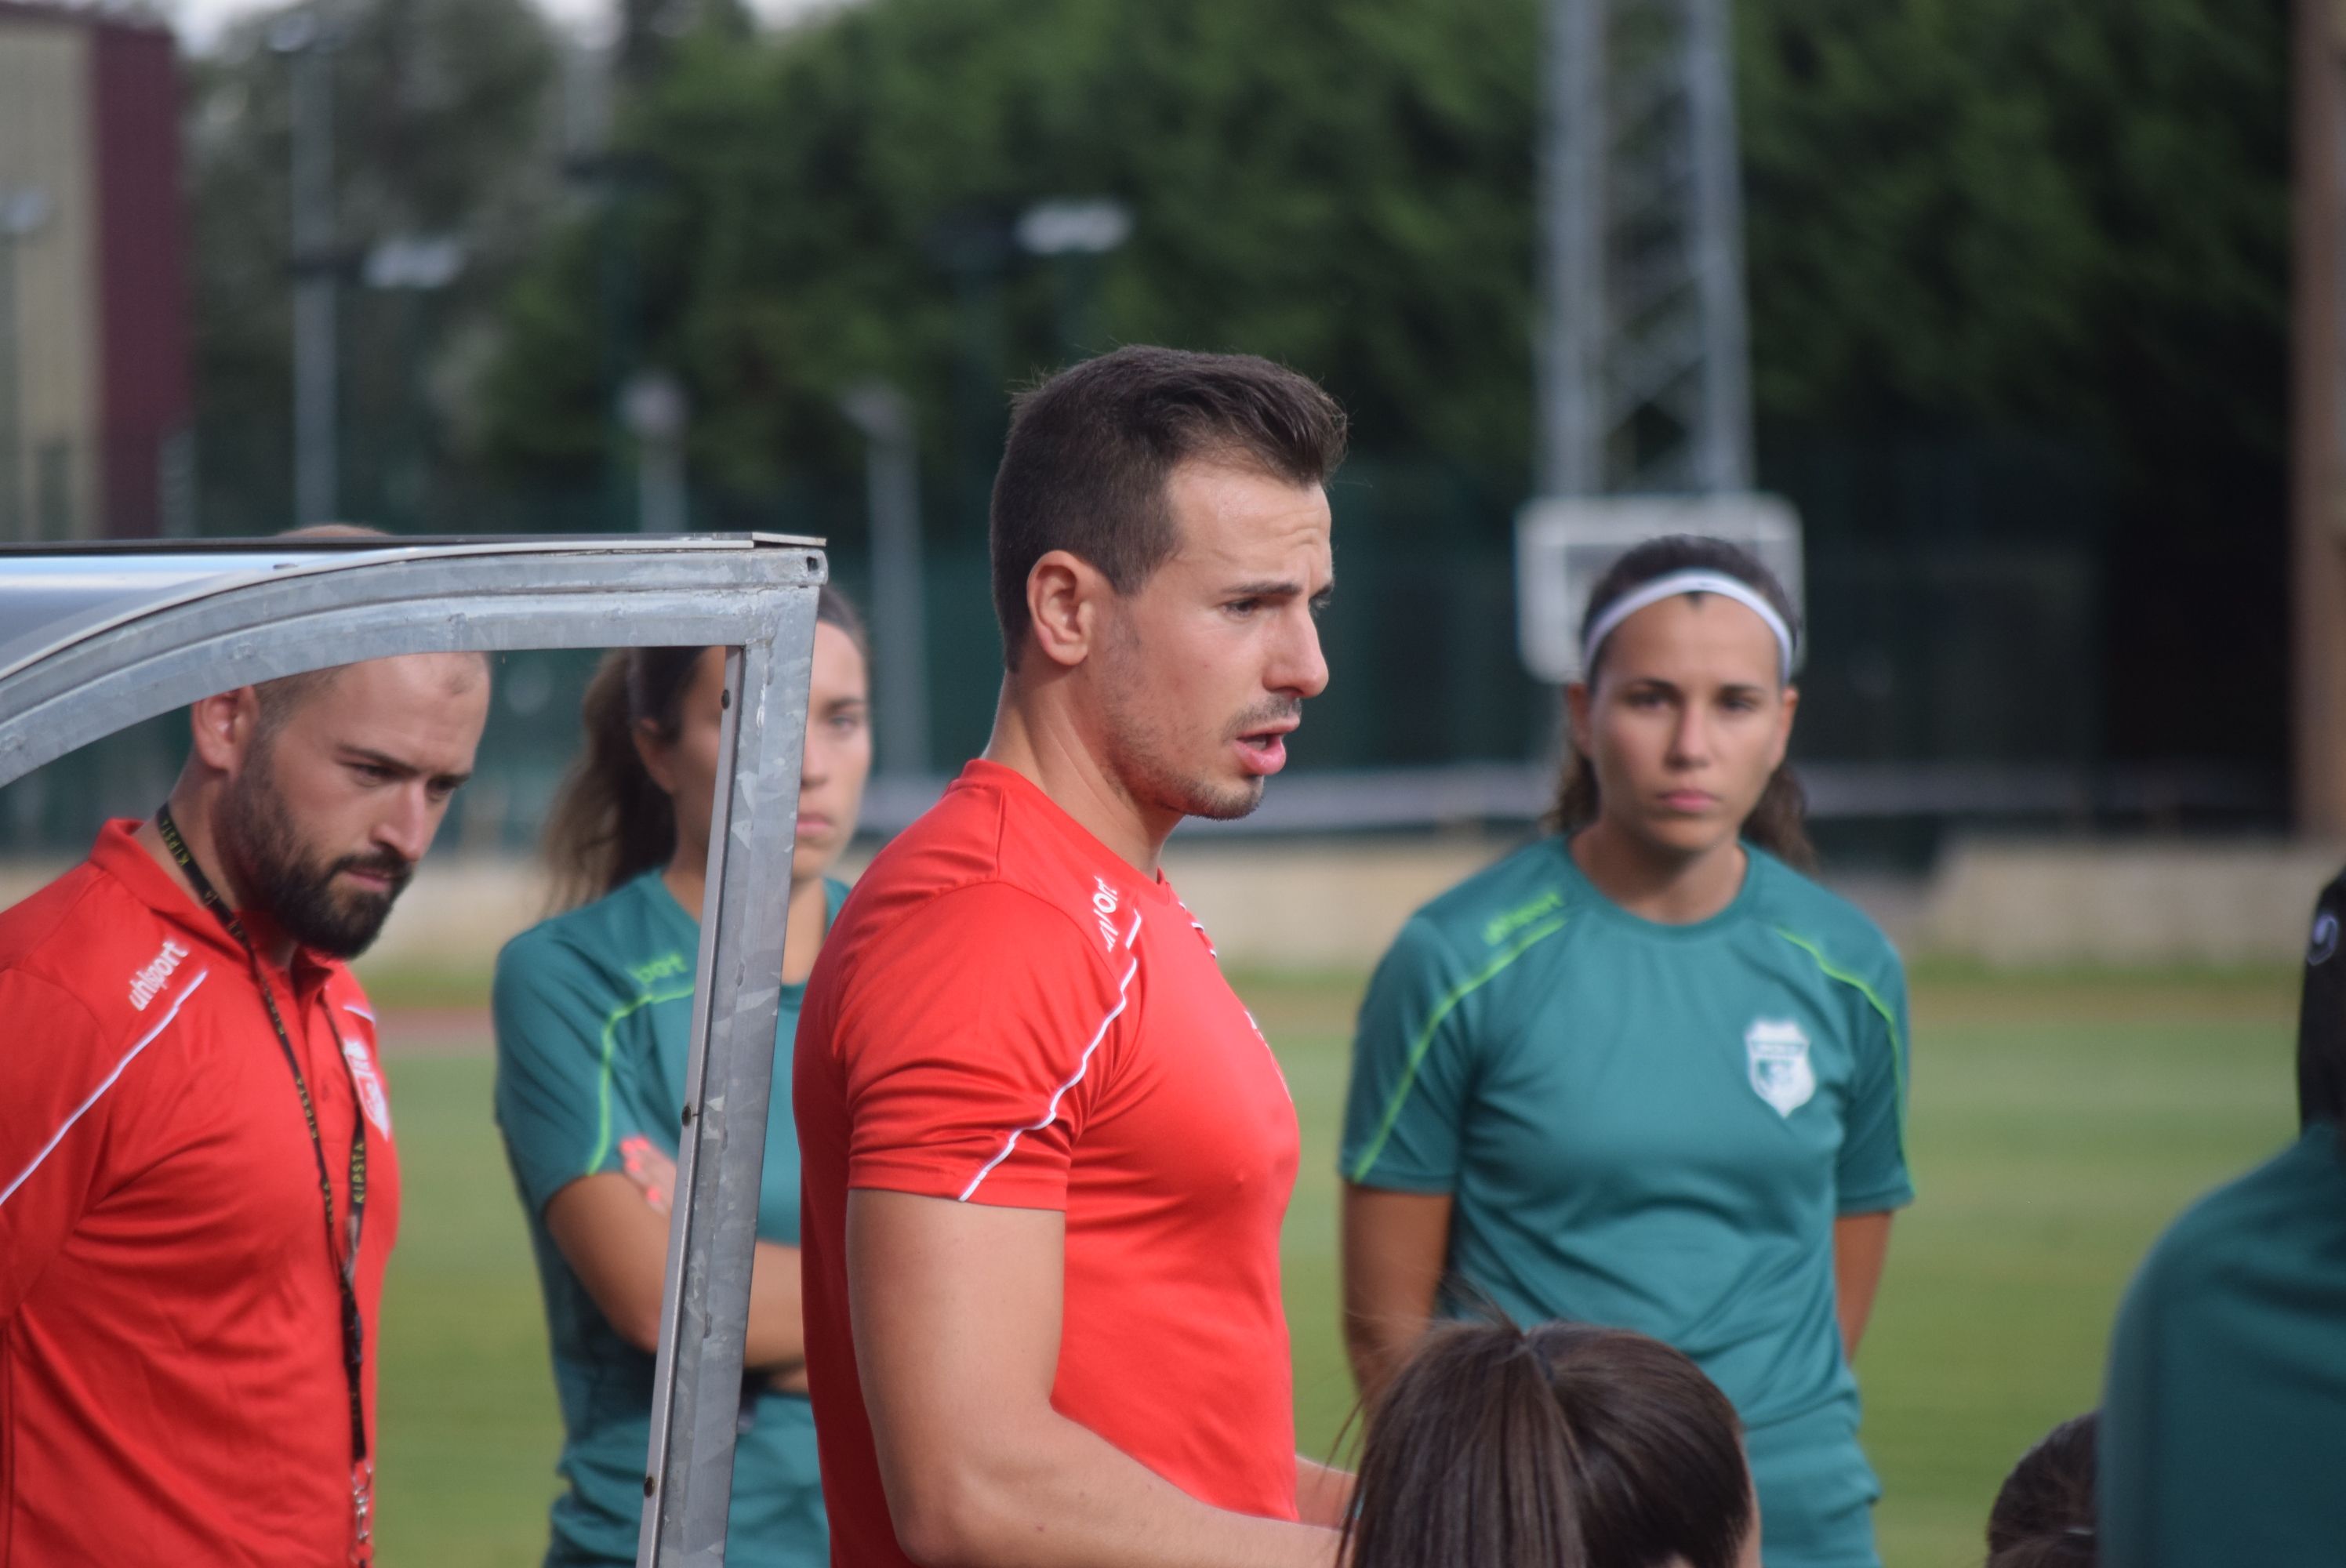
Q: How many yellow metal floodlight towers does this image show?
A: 0